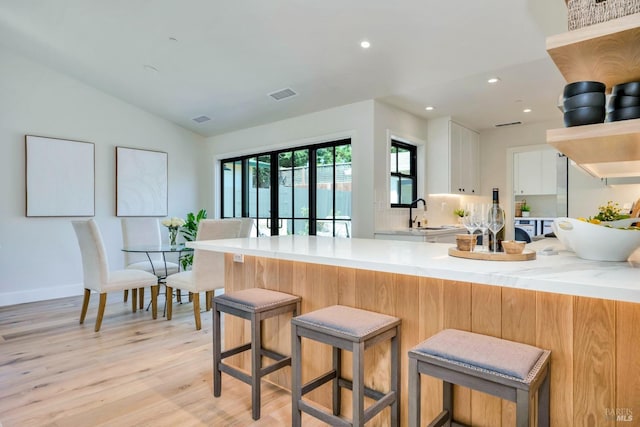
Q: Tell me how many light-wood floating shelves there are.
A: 2